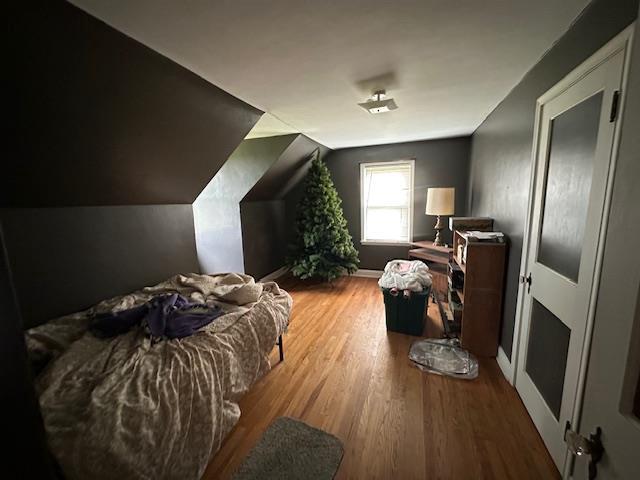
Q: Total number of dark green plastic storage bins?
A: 1